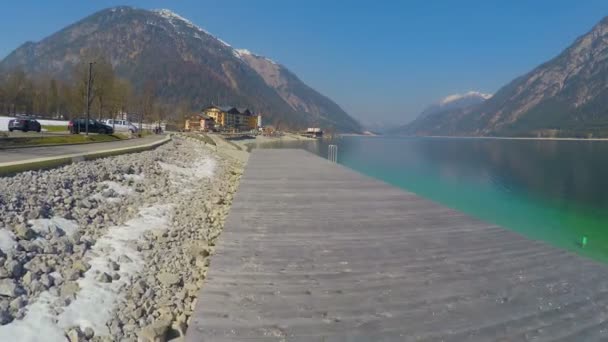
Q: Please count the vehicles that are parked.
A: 3